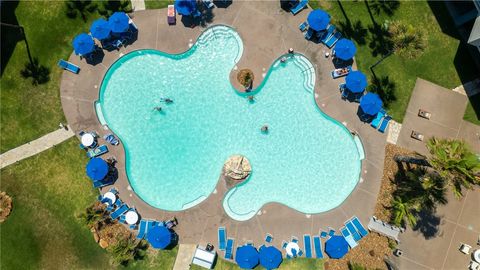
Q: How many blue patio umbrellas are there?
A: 13